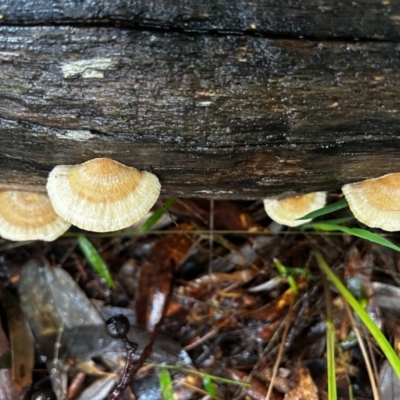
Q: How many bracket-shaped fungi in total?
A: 4